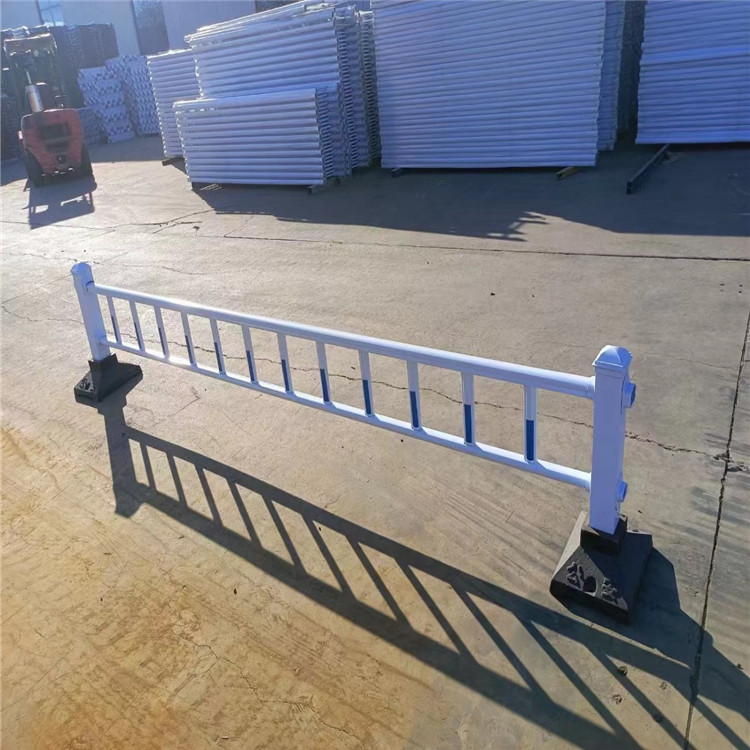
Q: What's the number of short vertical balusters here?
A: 12